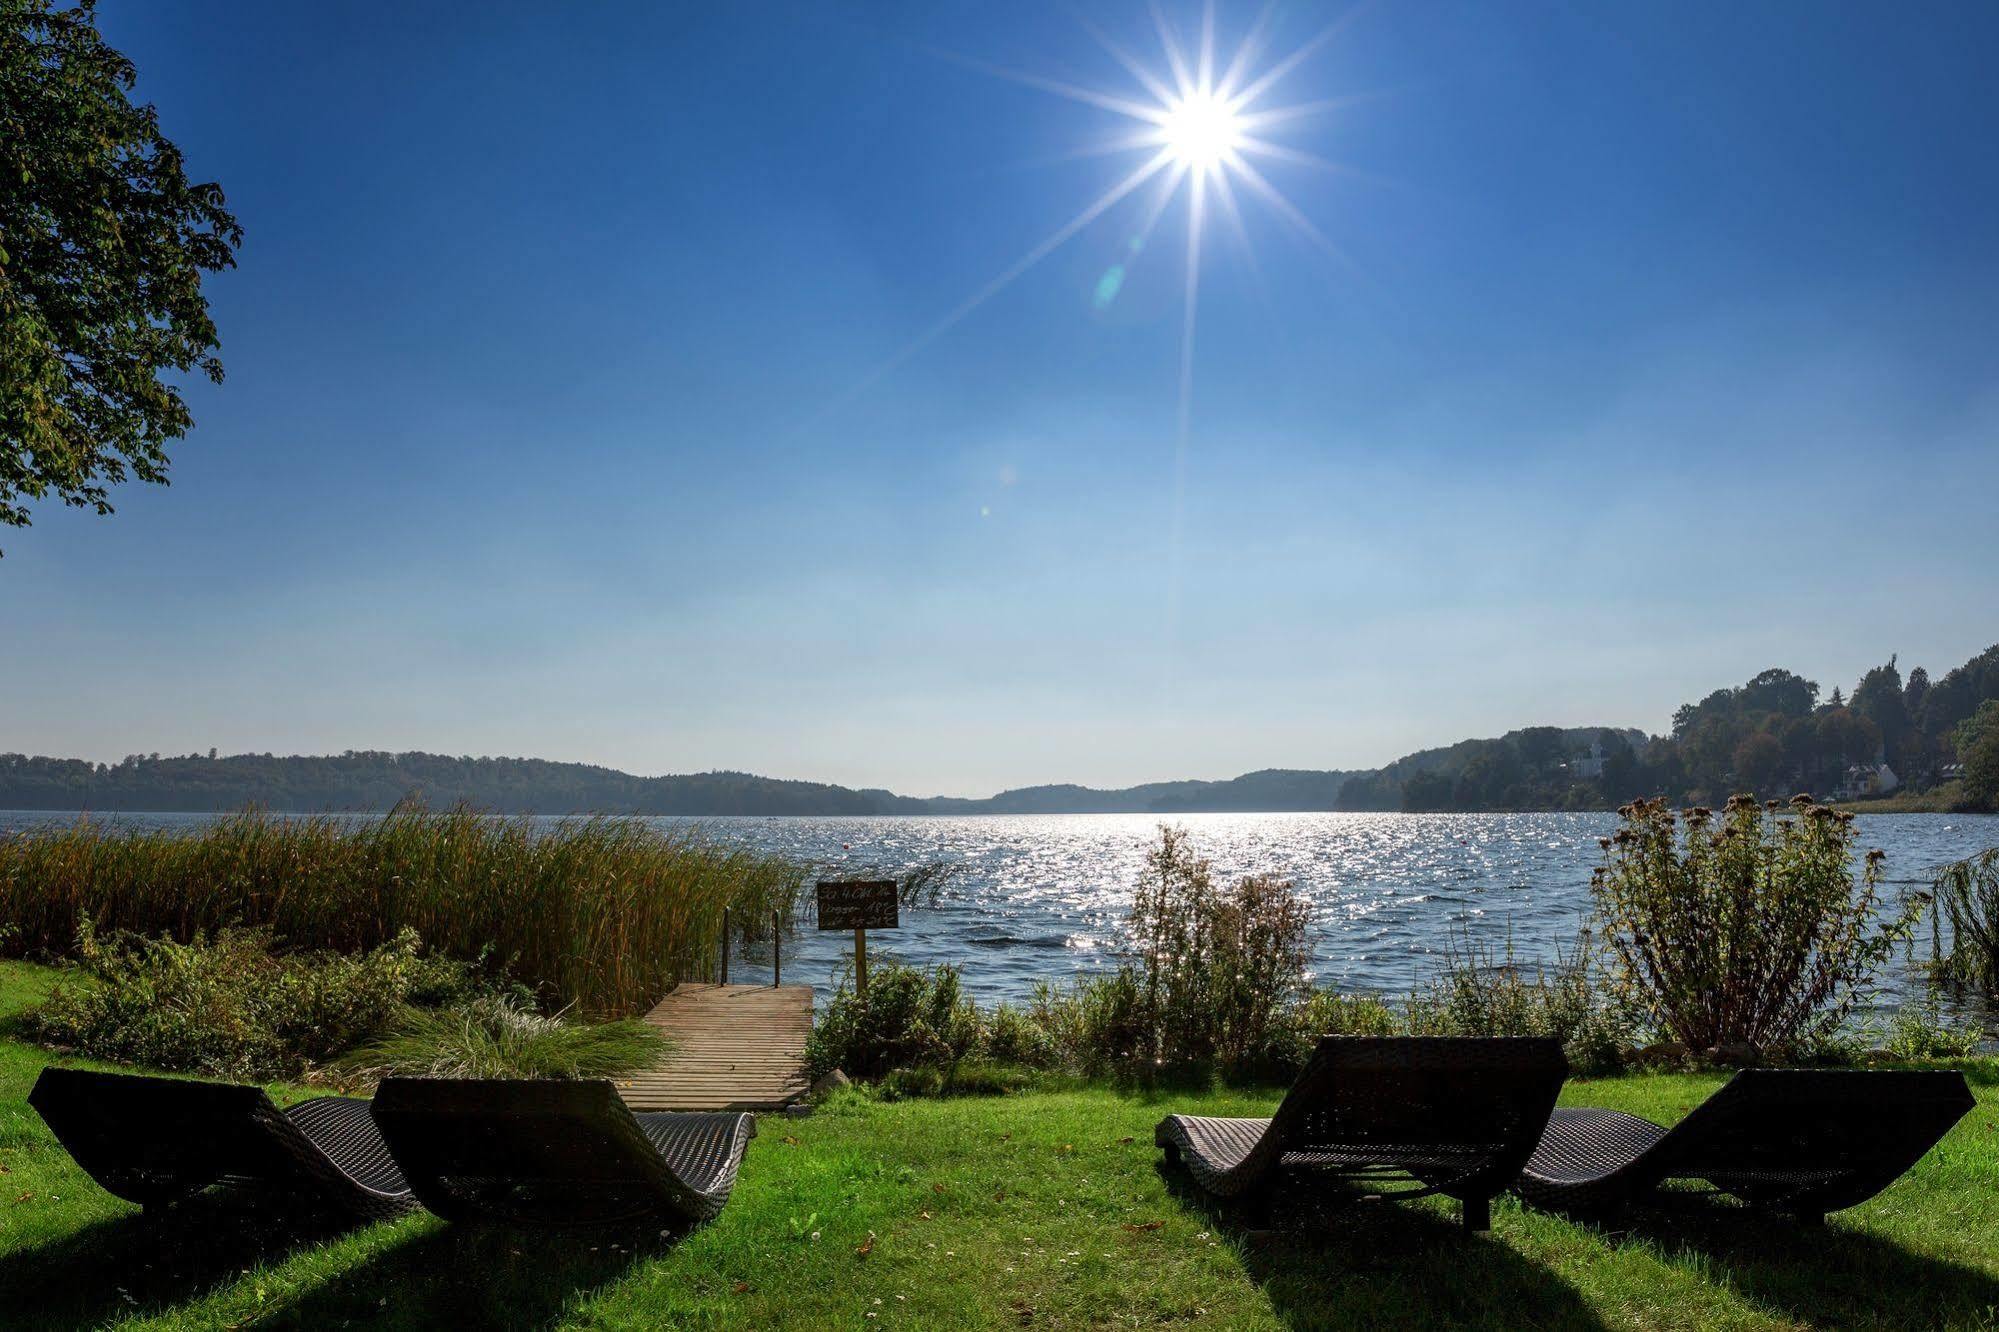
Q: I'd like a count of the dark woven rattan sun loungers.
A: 4